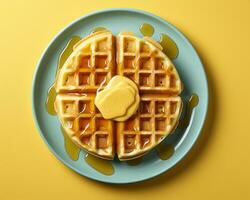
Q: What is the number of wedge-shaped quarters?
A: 4